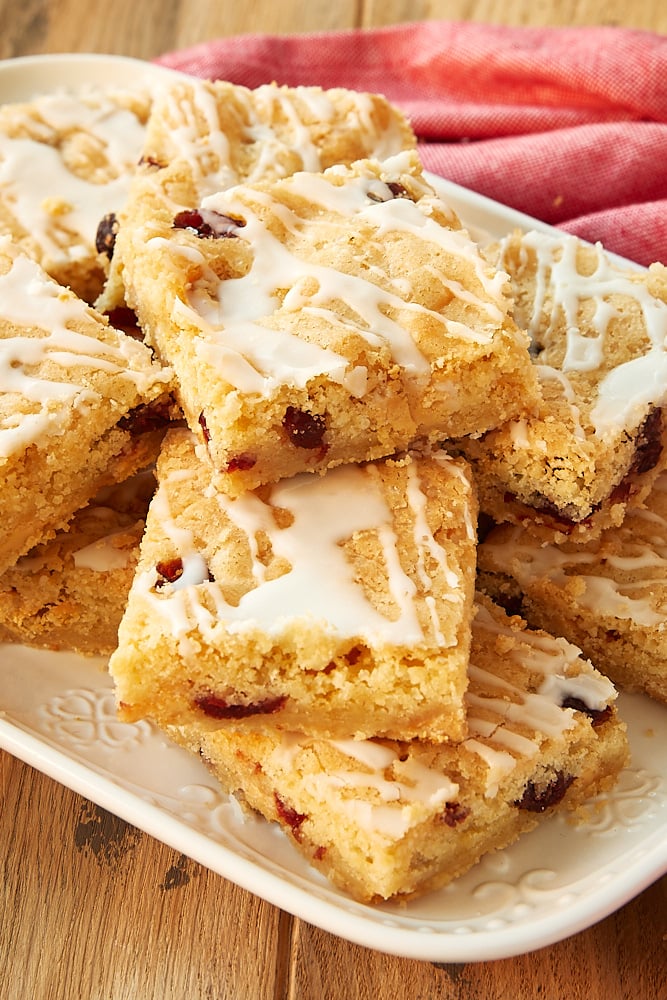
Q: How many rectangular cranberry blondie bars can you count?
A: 9